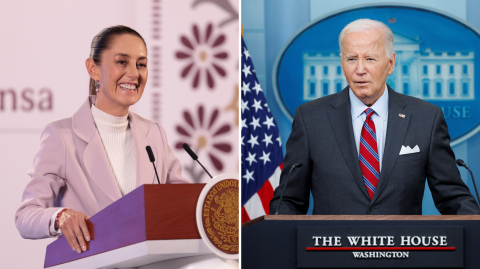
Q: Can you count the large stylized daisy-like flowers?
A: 2